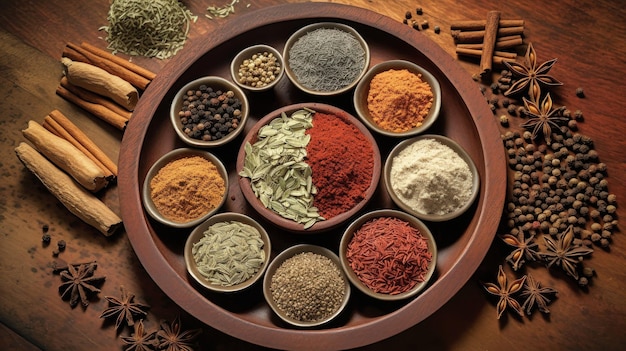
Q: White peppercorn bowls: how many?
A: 1